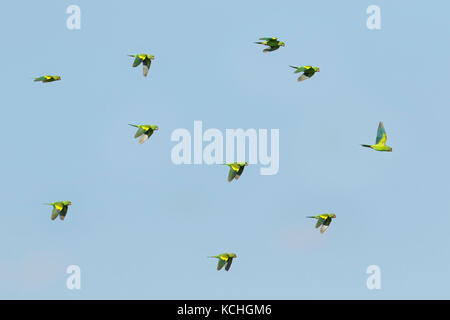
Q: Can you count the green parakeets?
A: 10